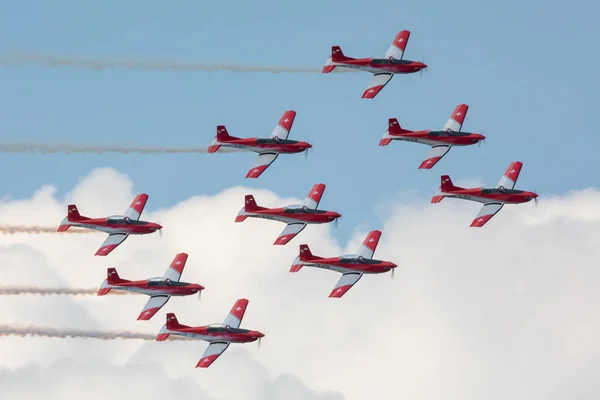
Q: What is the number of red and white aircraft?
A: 9